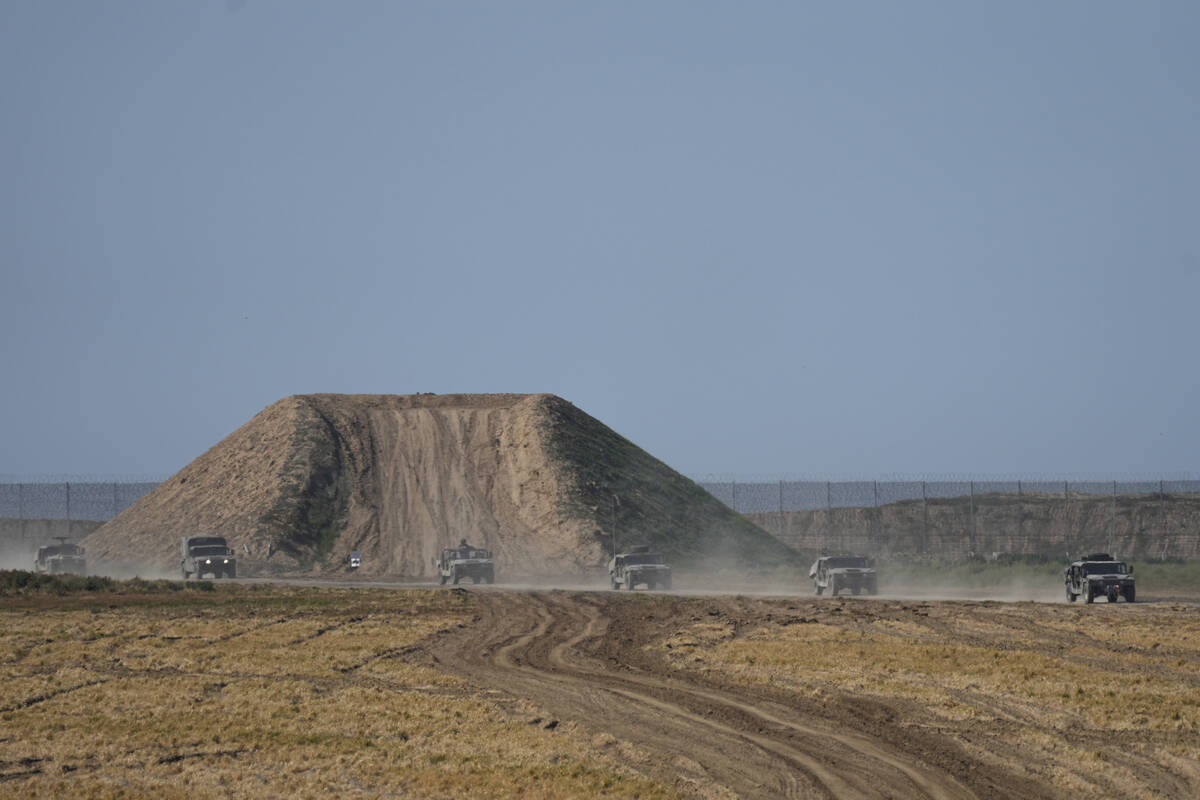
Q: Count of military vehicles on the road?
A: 6